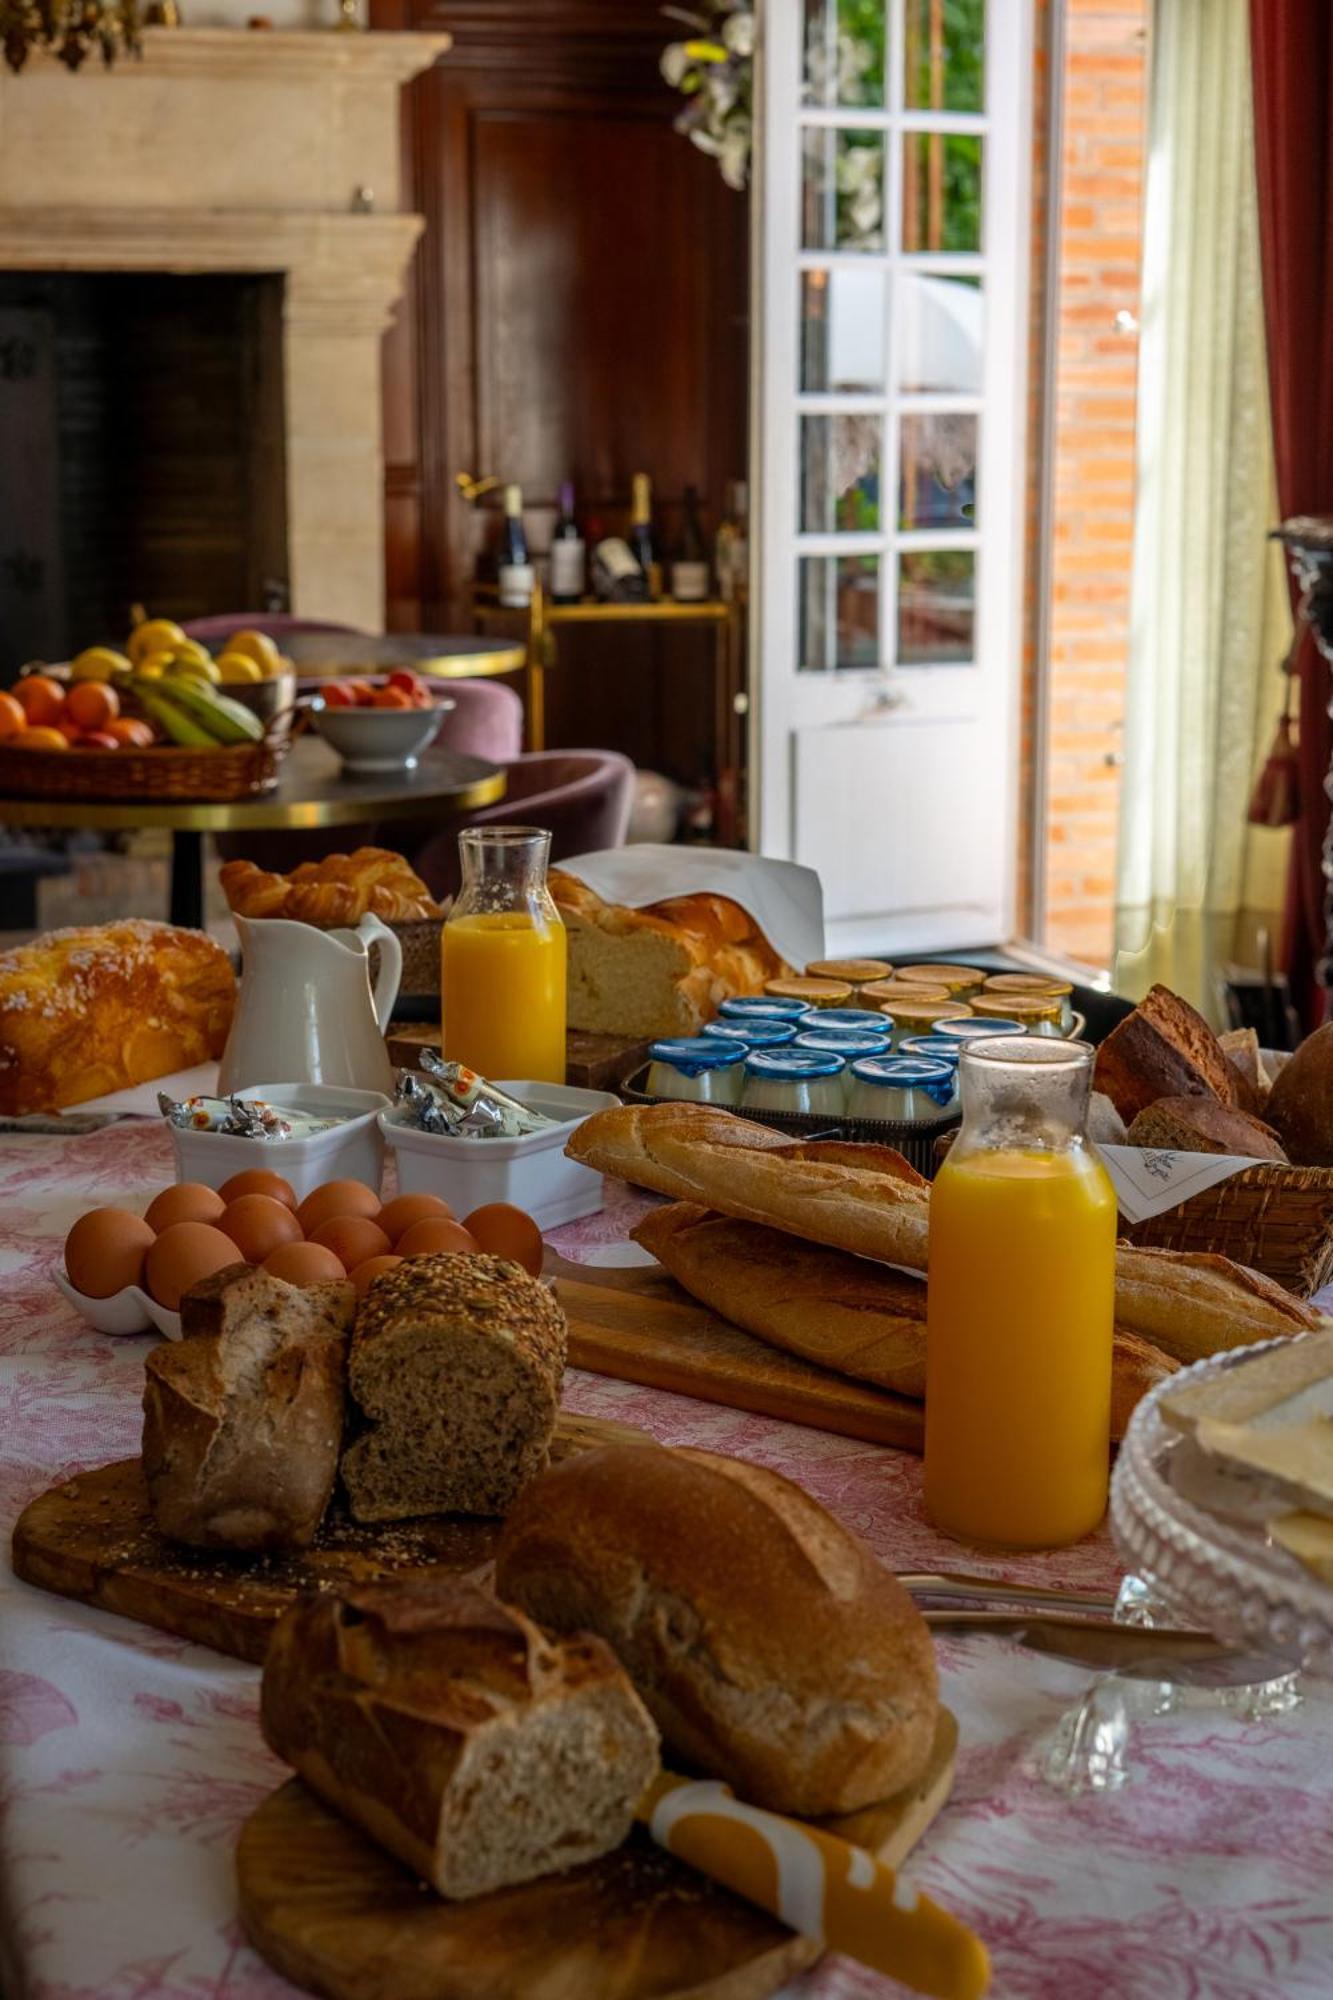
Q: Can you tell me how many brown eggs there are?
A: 12